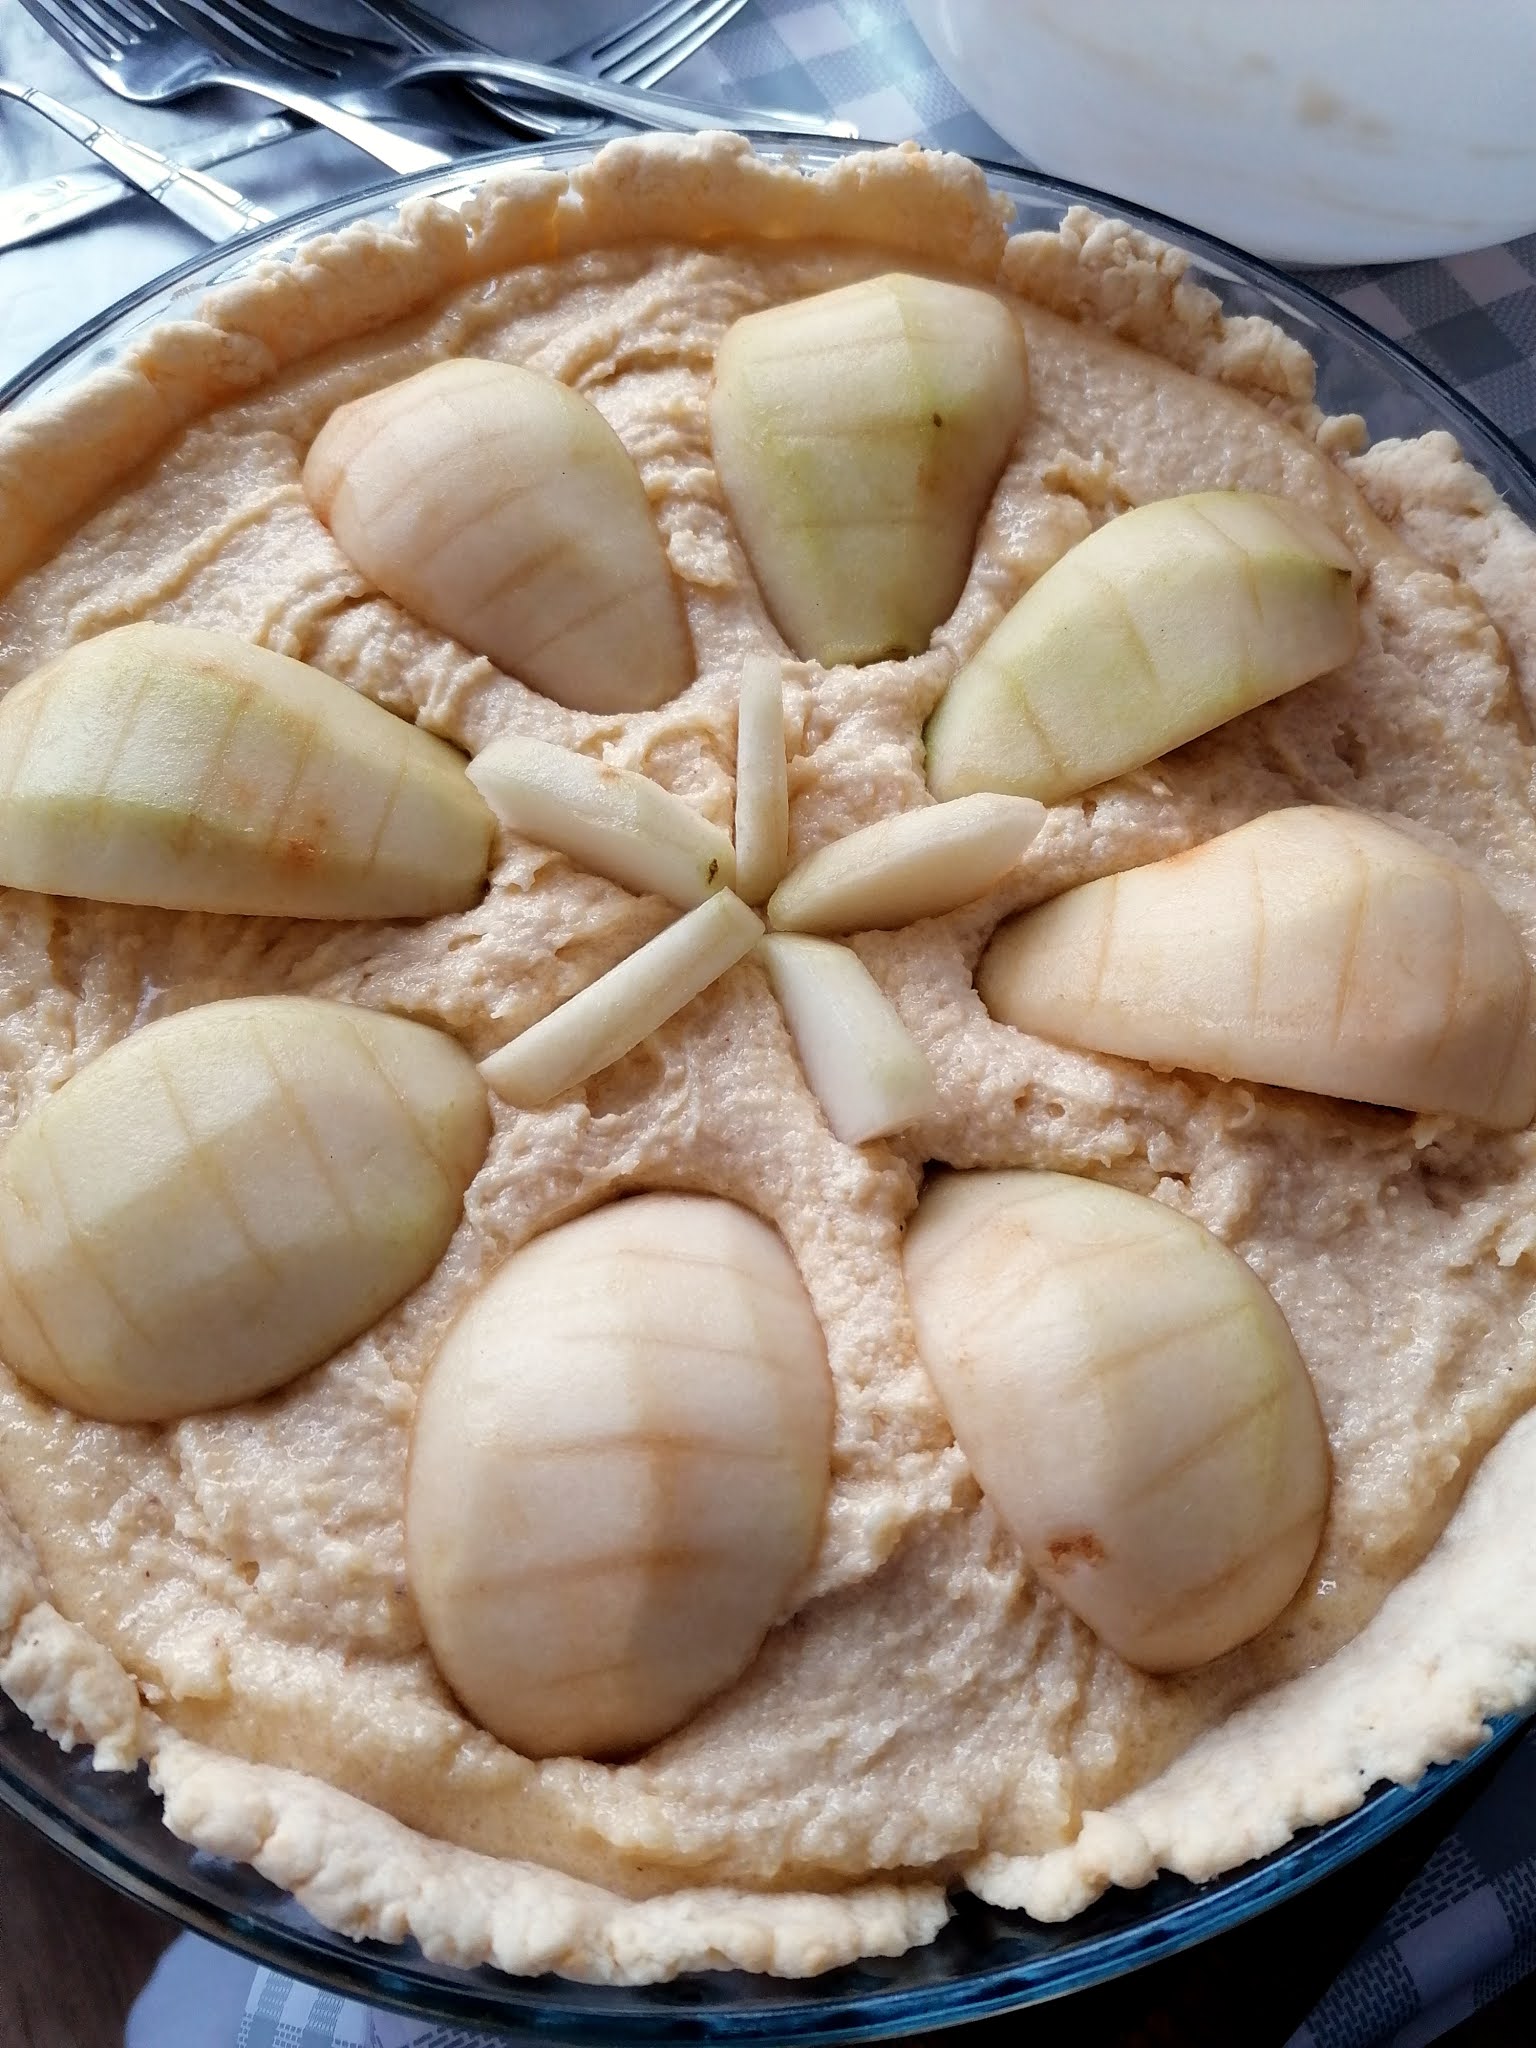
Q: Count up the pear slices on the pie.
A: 13